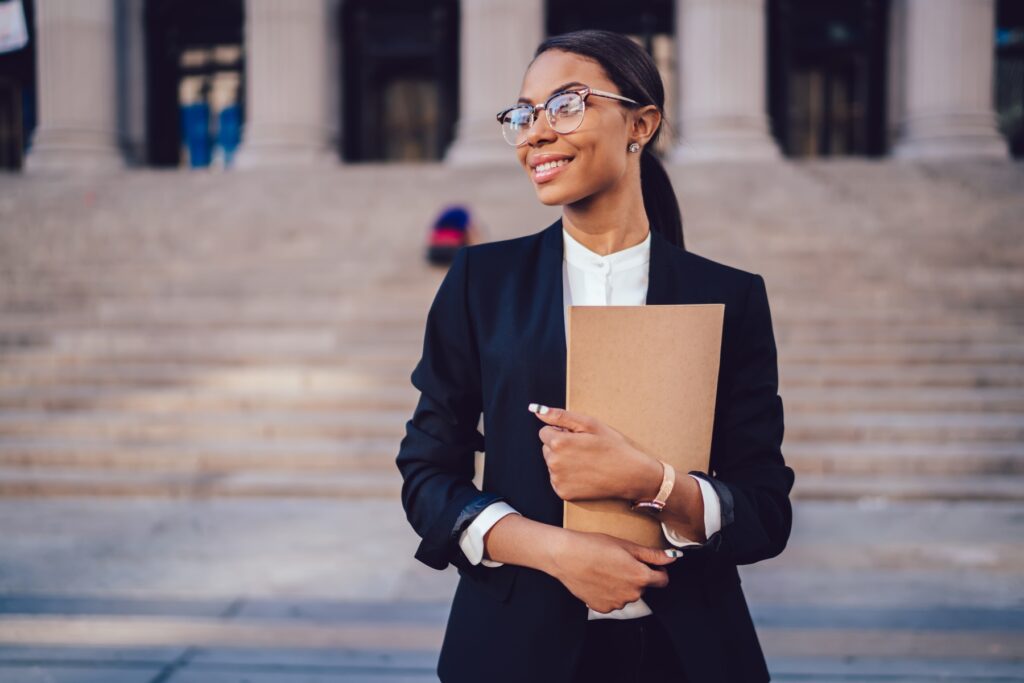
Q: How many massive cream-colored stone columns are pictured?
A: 5